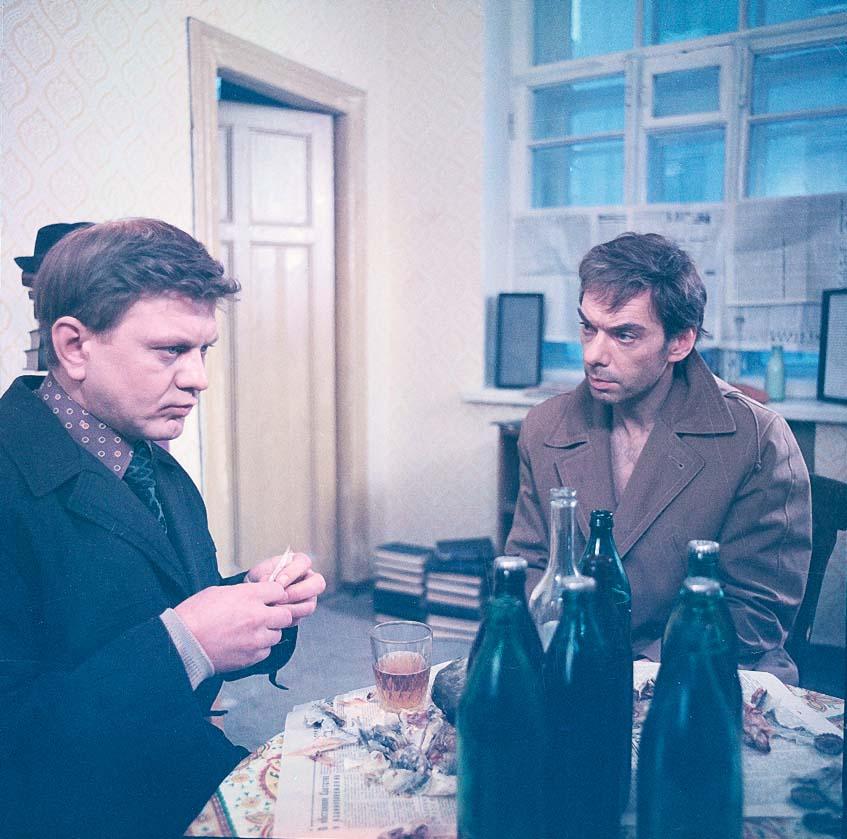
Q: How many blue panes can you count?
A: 9